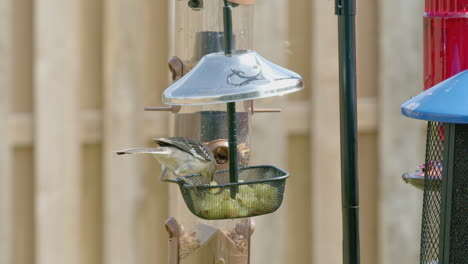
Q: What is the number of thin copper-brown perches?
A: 2